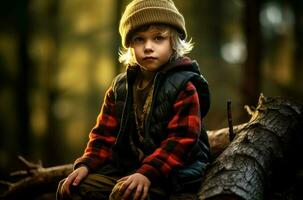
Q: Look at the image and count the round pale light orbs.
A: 2